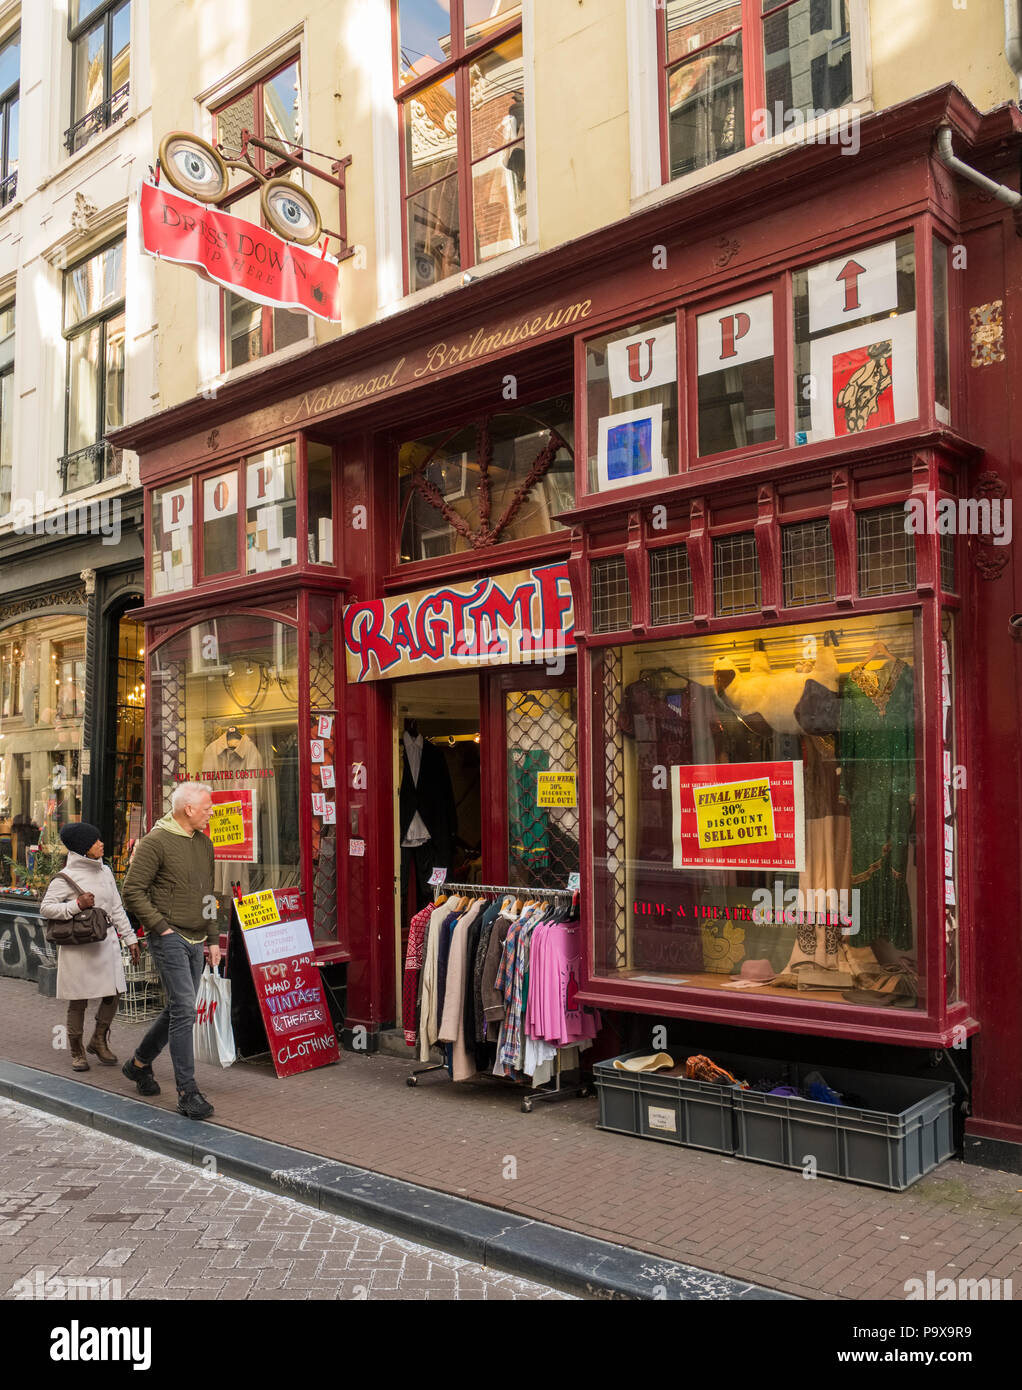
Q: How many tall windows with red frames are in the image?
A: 3